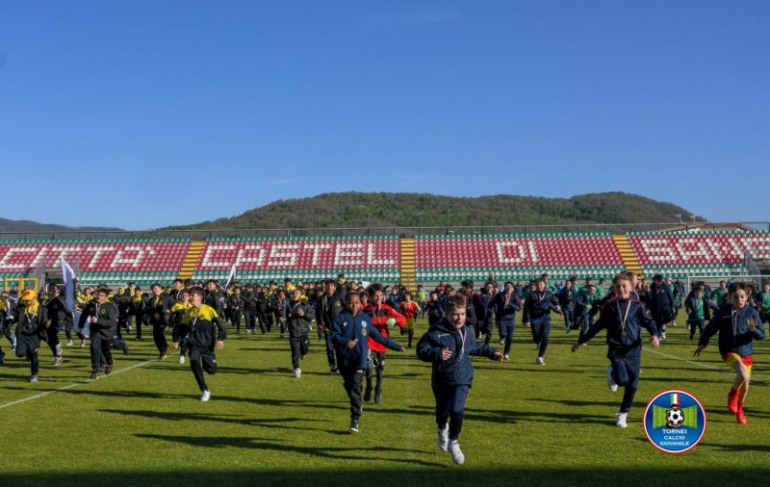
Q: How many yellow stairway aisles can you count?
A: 3